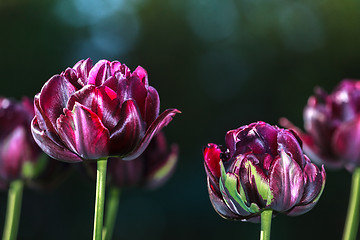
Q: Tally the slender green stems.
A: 5